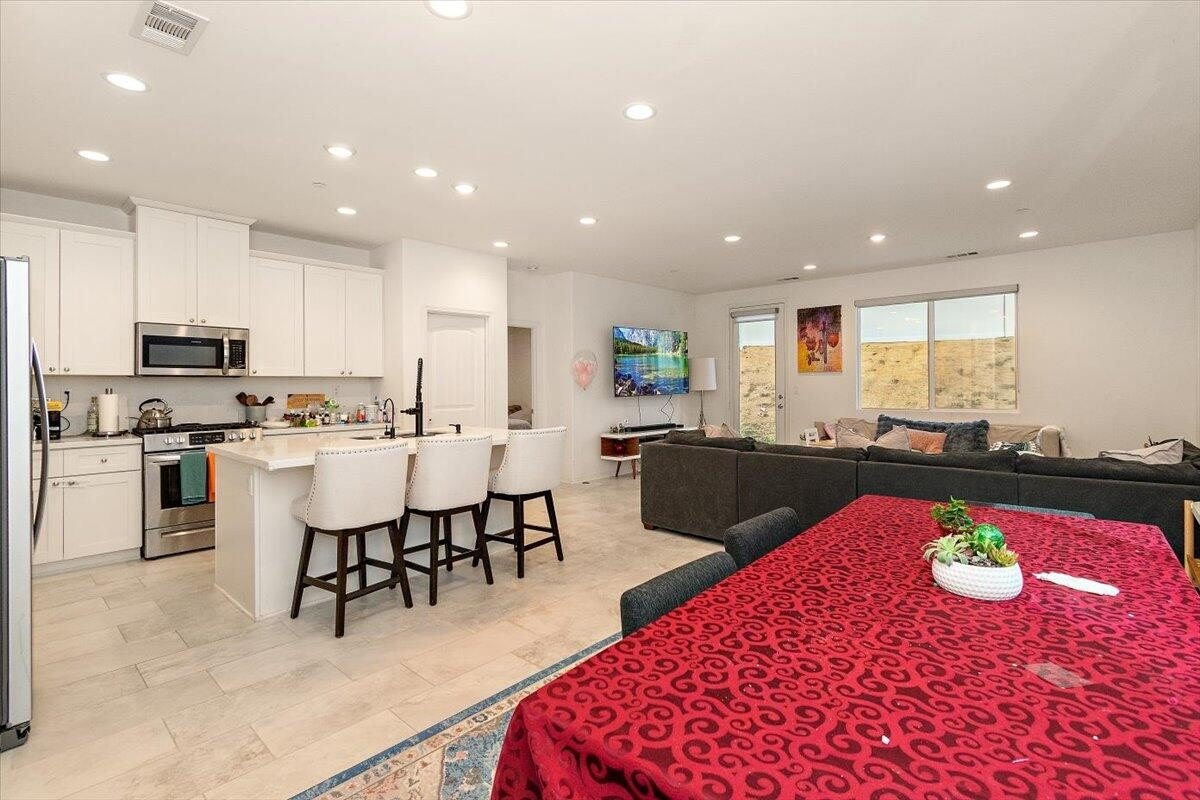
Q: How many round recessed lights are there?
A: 15